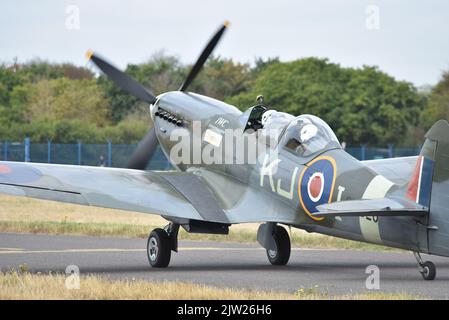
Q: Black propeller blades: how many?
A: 3